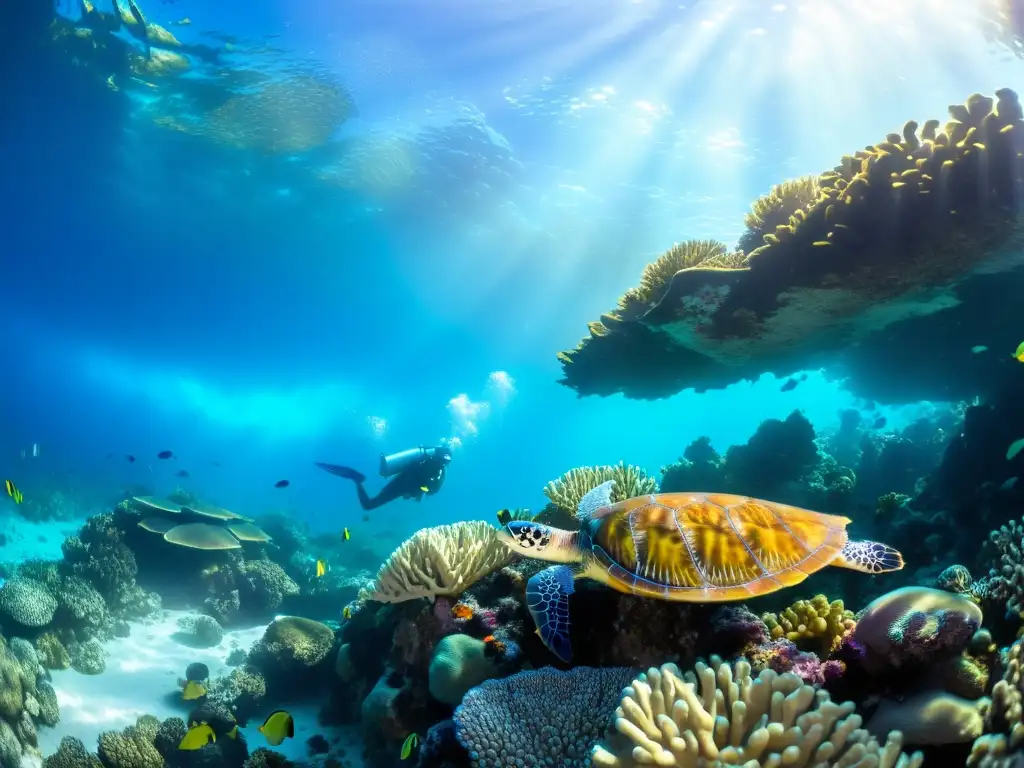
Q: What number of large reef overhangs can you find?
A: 1